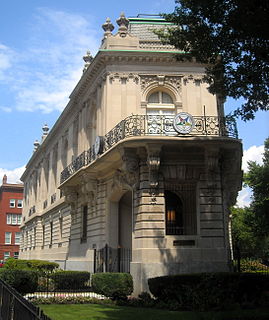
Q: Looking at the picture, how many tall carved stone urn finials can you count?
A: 5